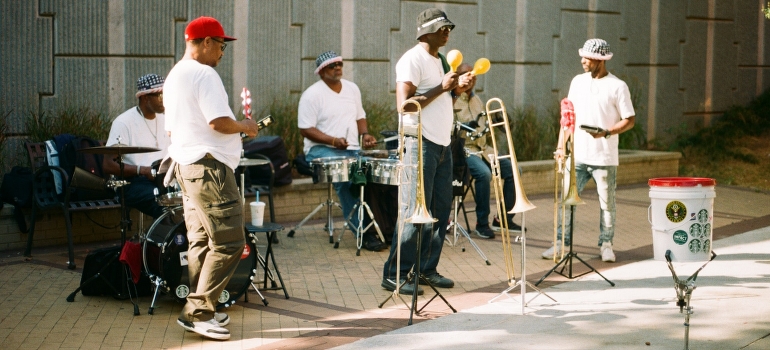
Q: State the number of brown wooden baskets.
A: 0